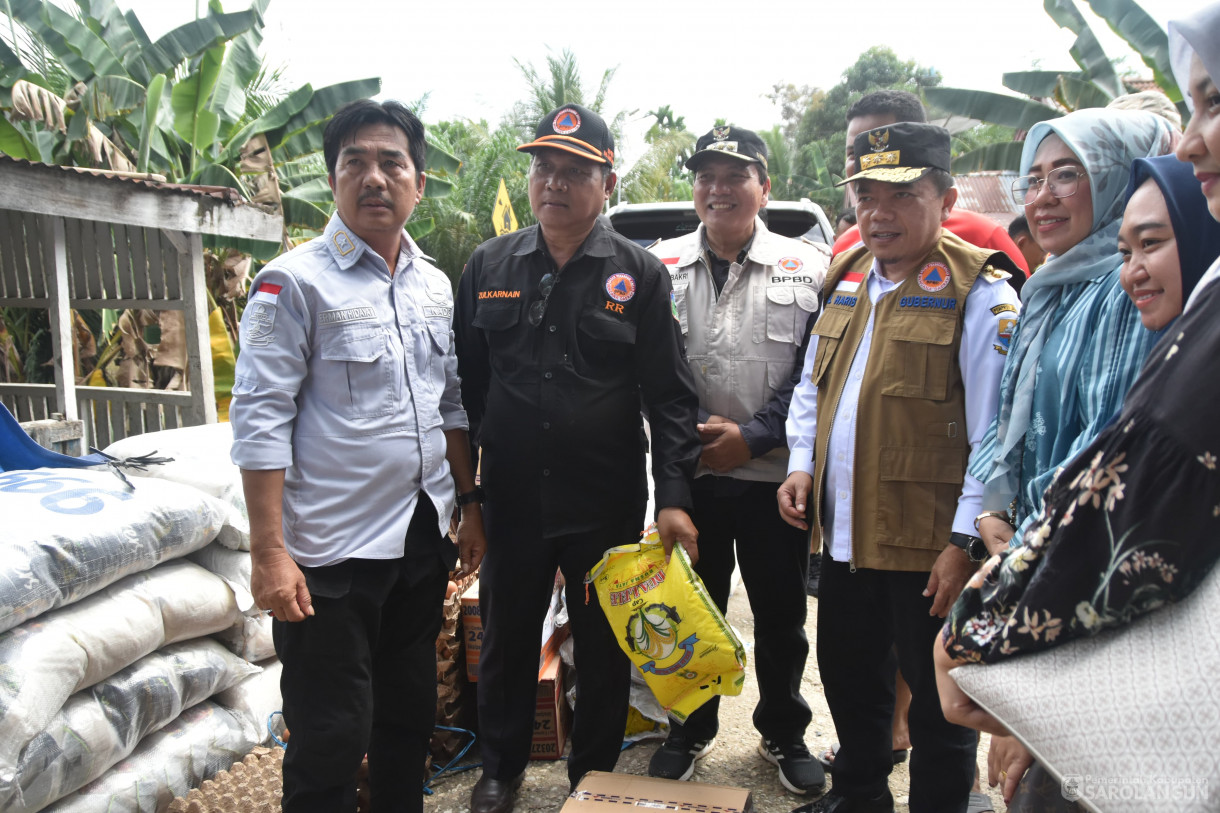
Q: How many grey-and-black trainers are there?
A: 2